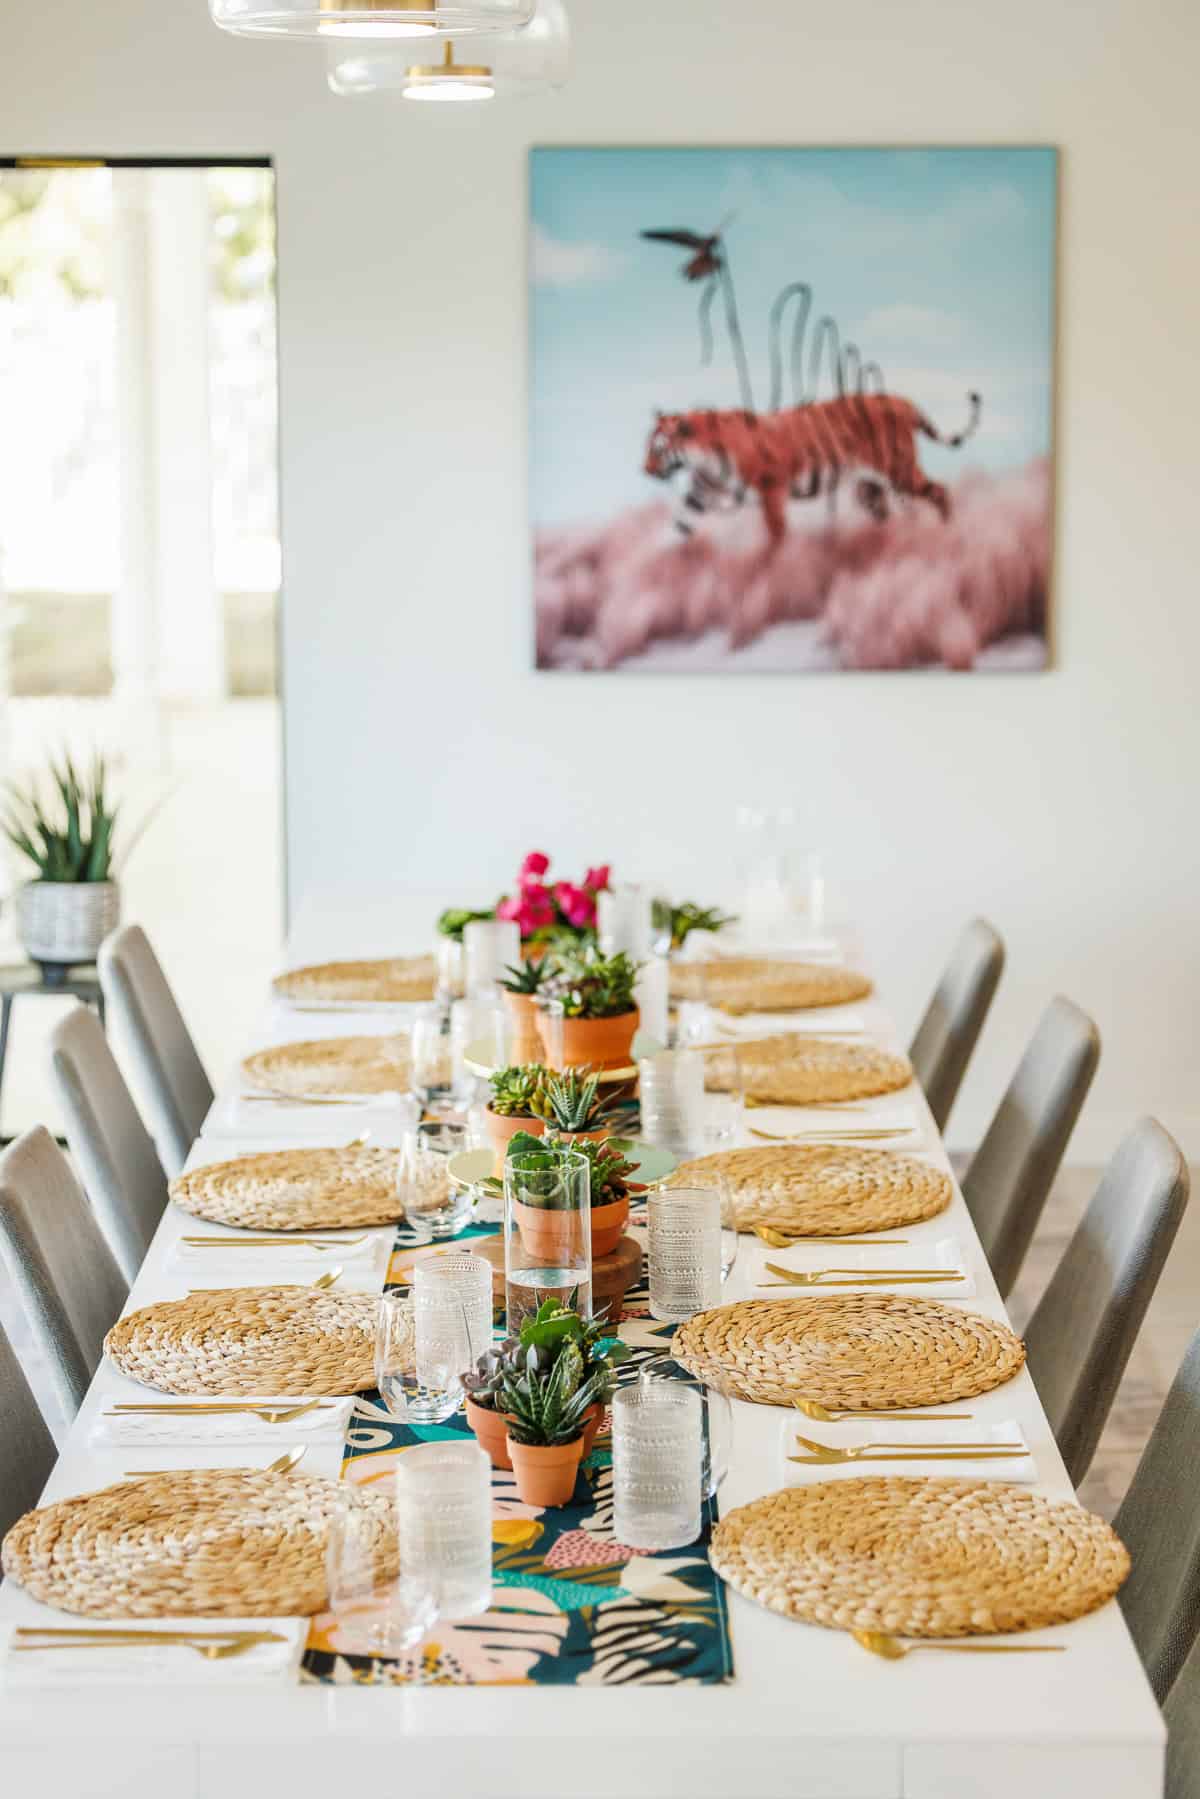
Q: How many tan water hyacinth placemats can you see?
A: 10